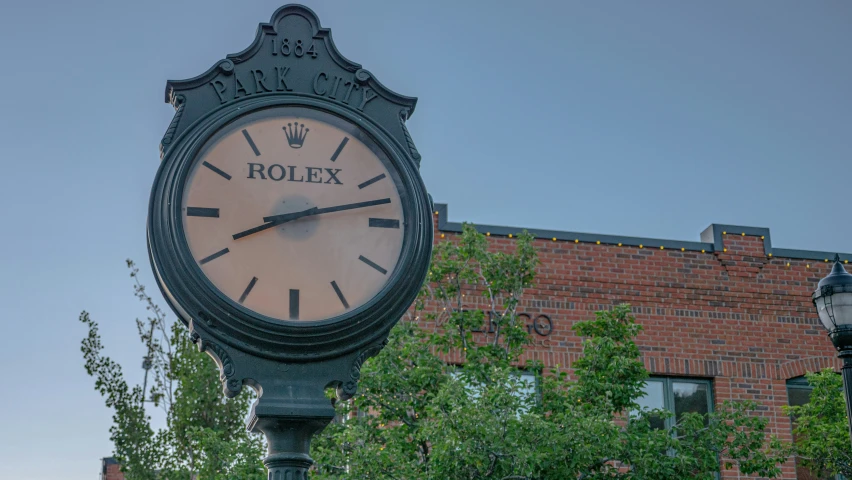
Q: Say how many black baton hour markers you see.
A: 11